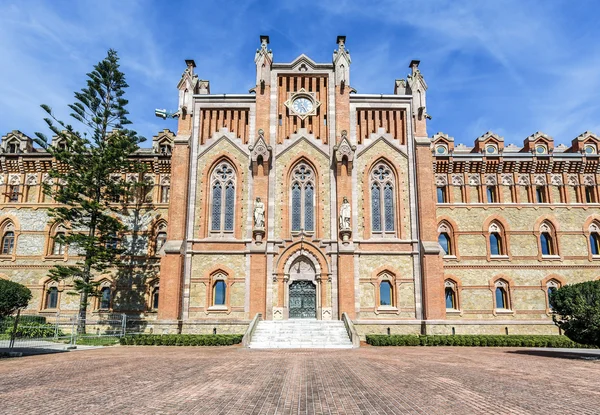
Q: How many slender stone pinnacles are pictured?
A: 4